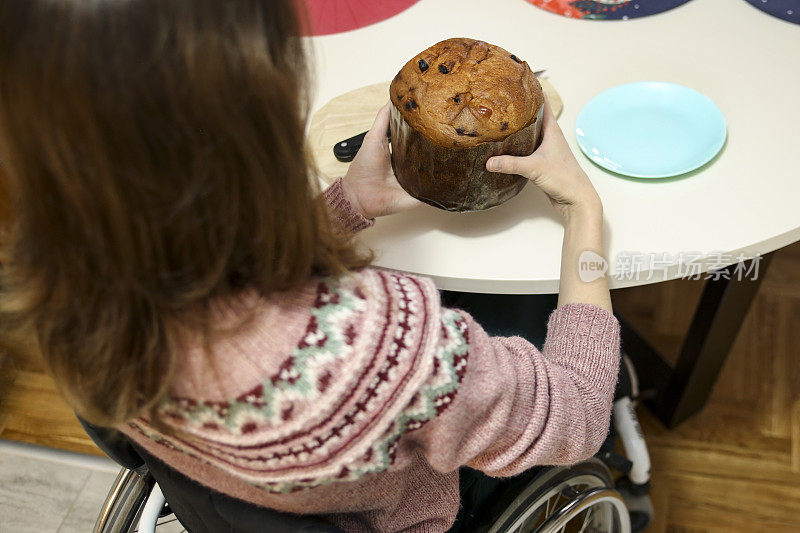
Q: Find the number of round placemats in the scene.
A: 3